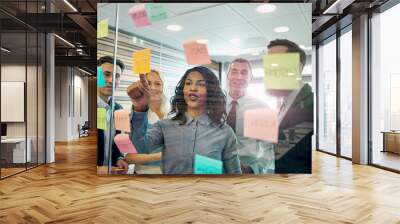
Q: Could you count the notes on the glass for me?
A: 12